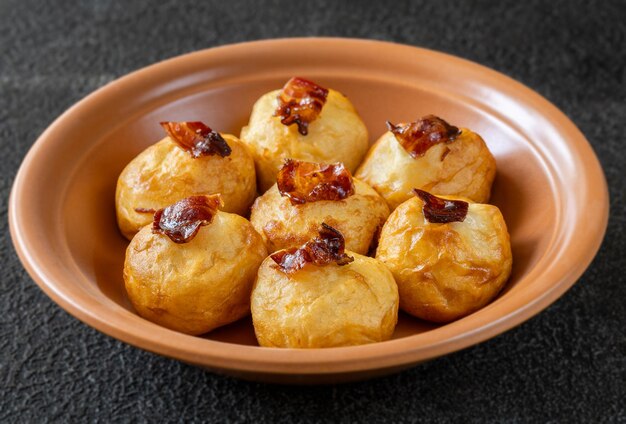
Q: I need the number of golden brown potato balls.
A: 7